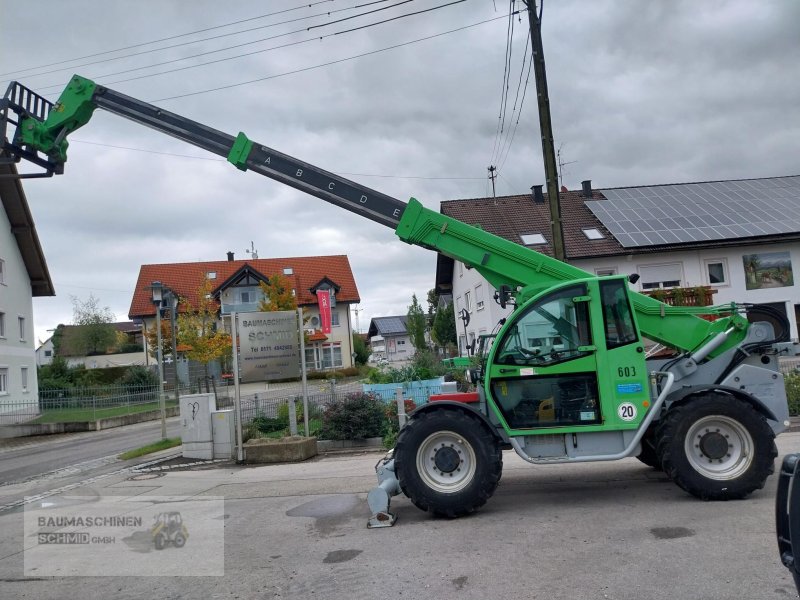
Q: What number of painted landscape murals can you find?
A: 1